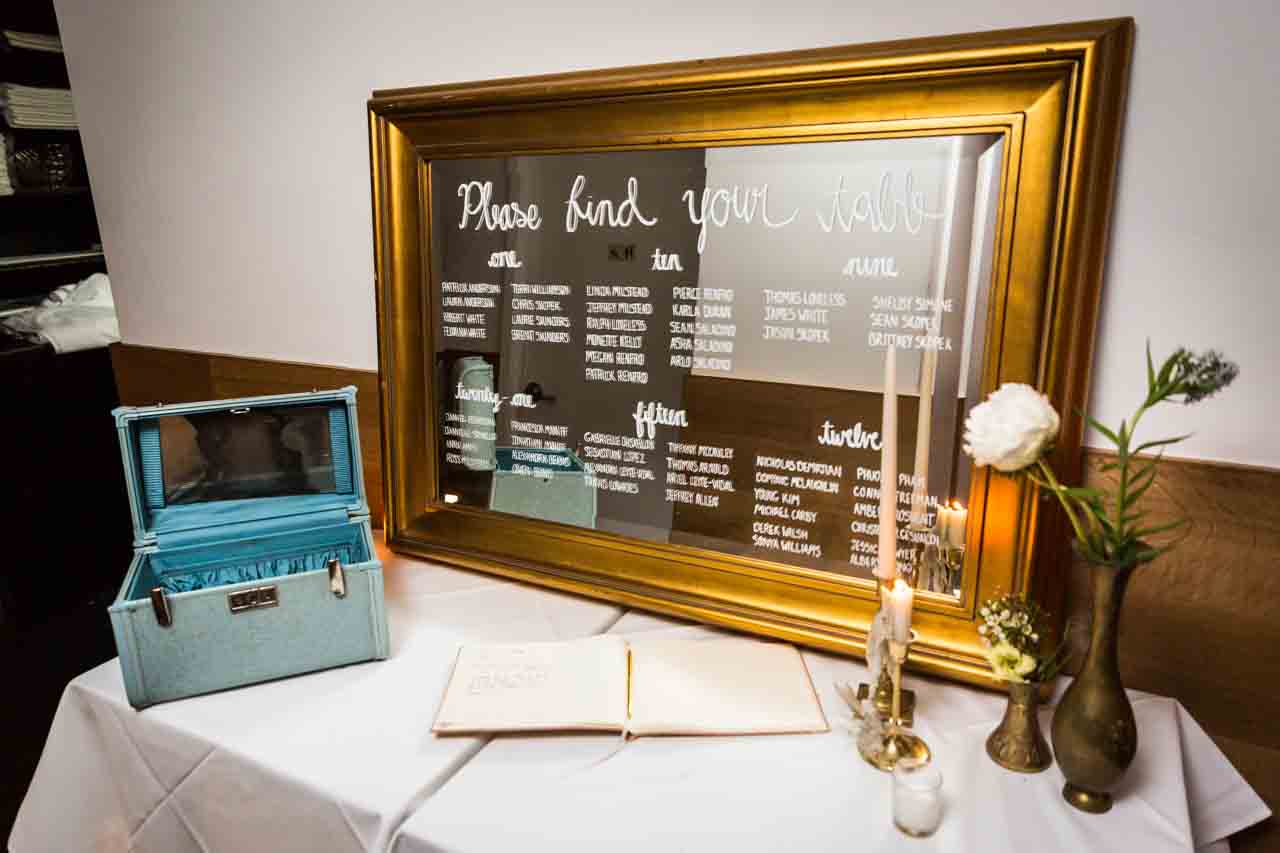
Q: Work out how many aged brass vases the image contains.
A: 2